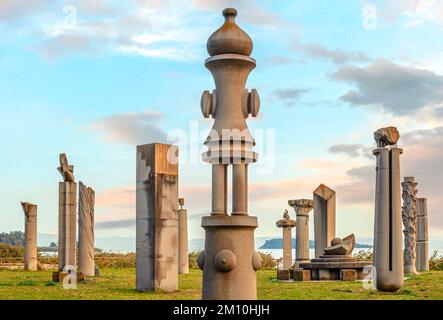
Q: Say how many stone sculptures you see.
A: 13